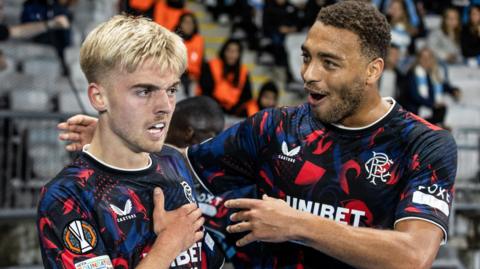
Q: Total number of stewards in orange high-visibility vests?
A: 5